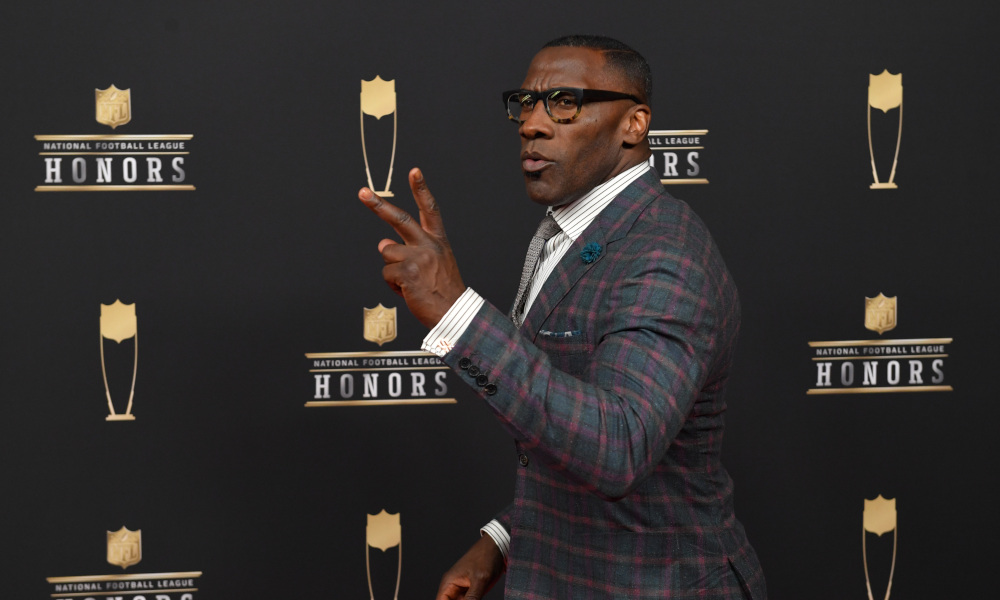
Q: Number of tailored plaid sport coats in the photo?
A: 1